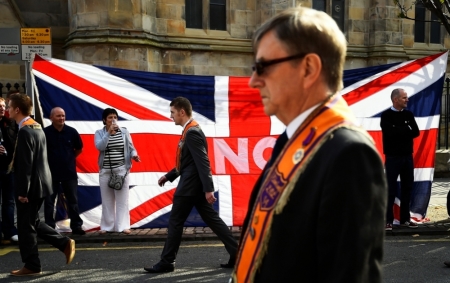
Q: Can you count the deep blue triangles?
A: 7